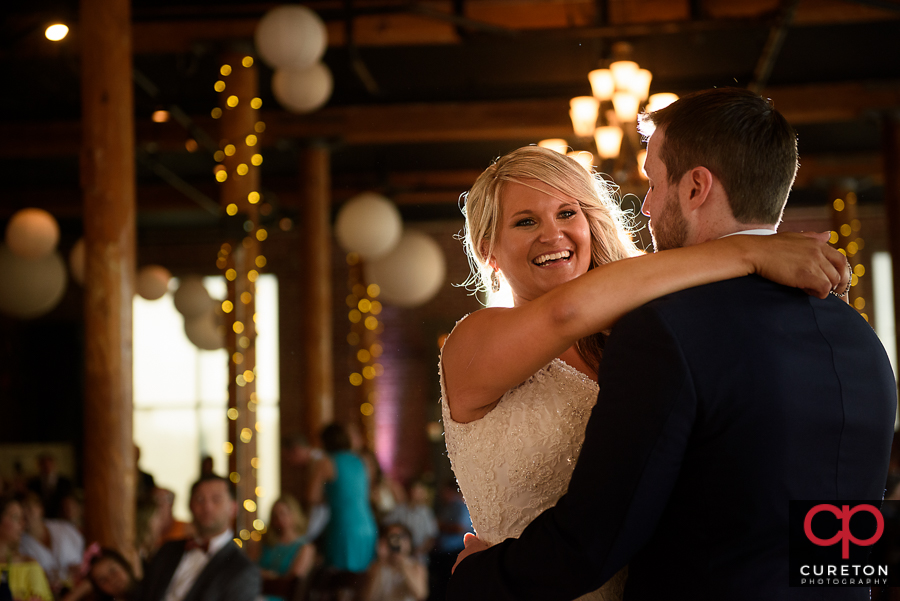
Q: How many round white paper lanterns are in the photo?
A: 10